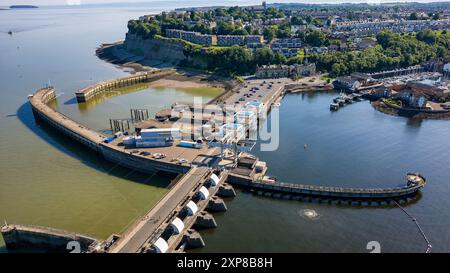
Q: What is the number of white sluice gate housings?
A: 5